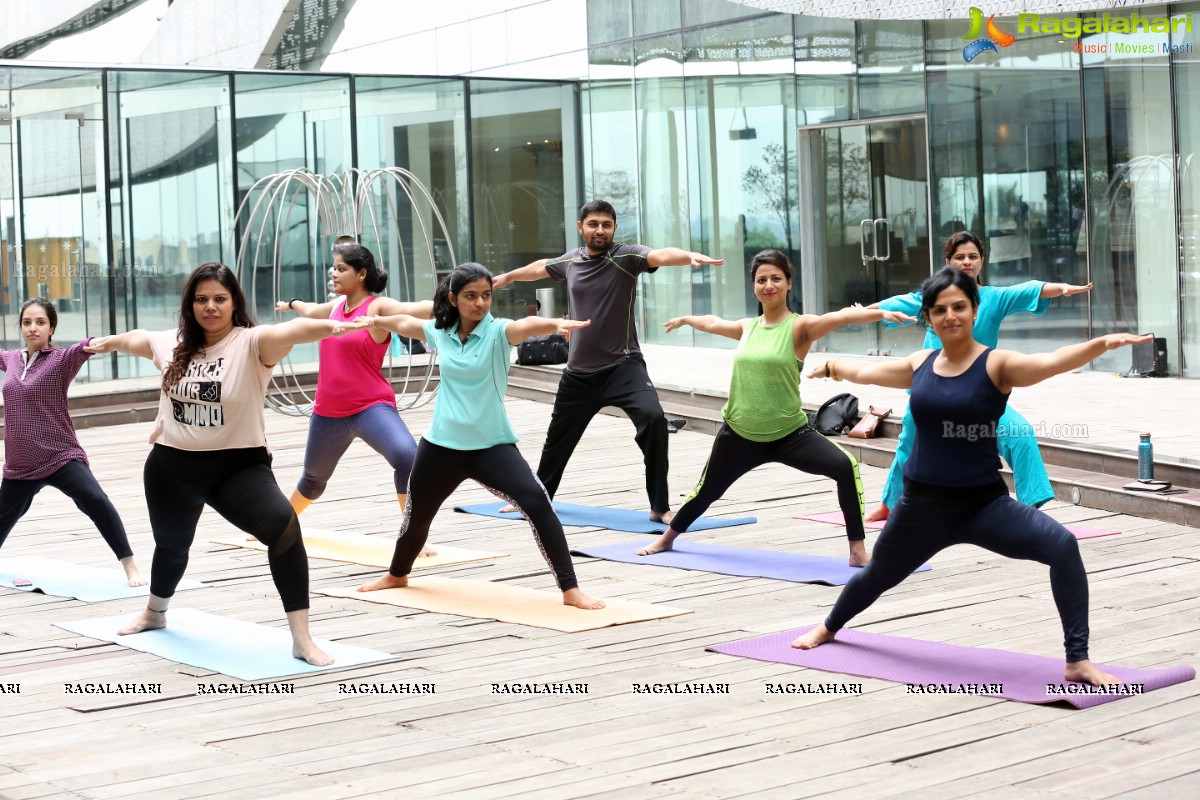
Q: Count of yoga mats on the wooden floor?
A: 8